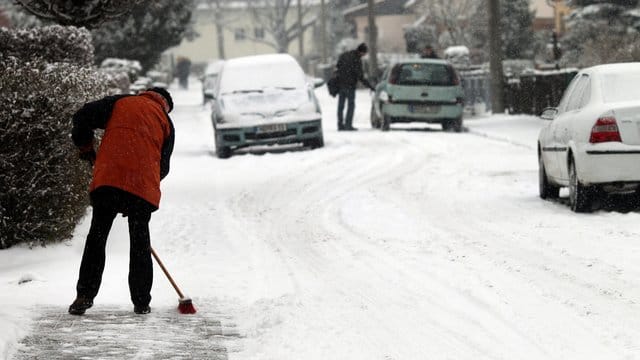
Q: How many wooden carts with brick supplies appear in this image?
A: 0